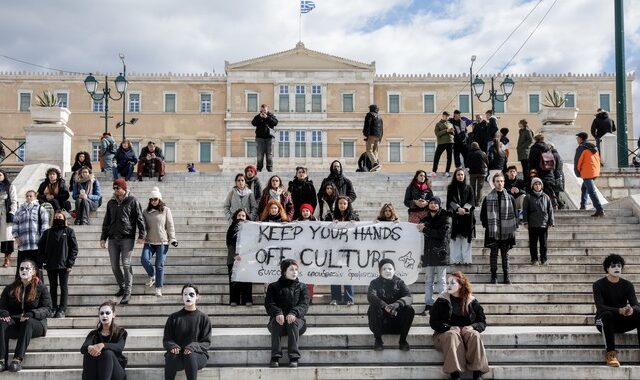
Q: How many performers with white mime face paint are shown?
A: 7